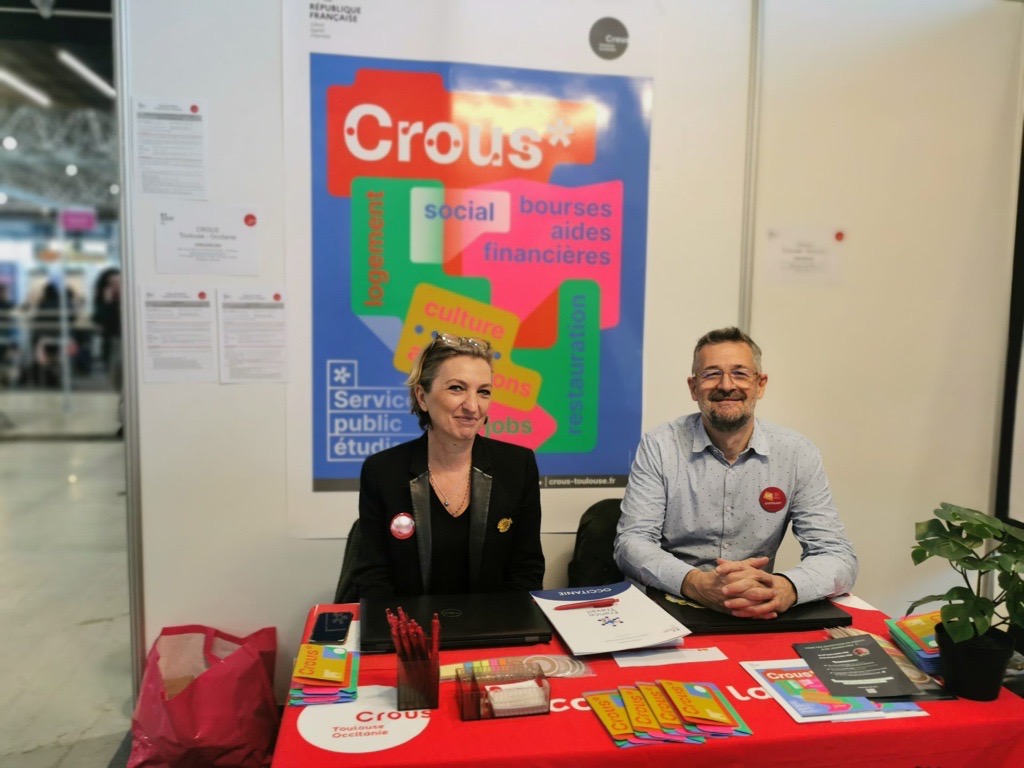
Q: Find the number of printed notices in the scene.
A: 5